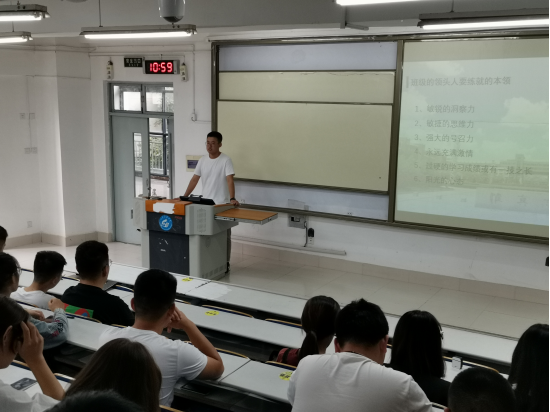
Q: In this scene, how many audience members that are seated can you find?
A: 13